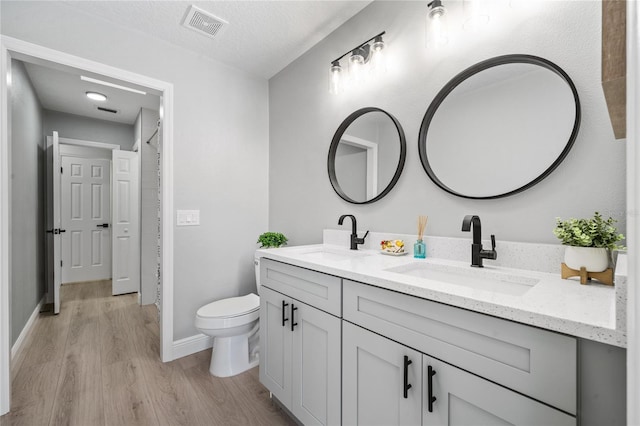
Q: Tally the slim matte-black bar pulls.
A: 4